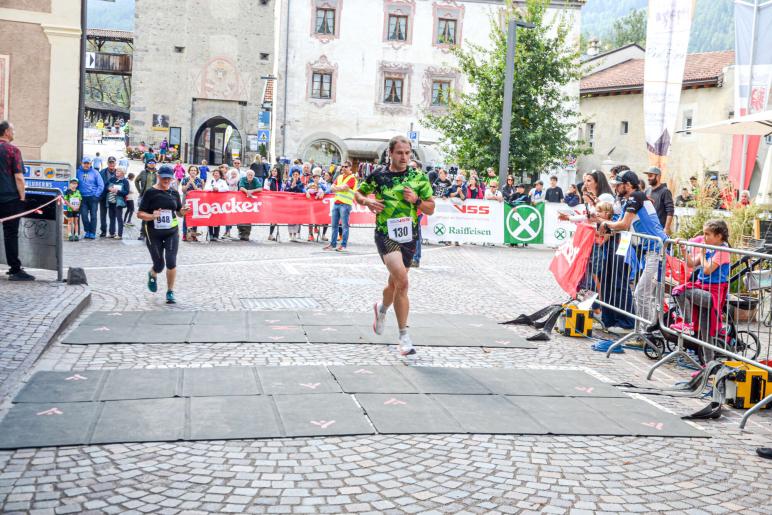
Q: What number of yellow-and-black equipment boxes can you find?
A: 2